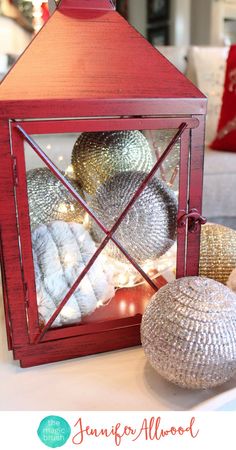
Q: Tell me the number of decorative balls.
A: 6